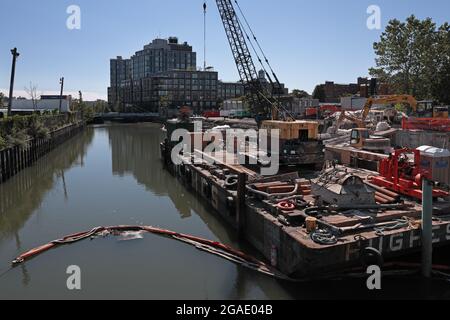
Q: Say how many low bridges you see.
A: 1